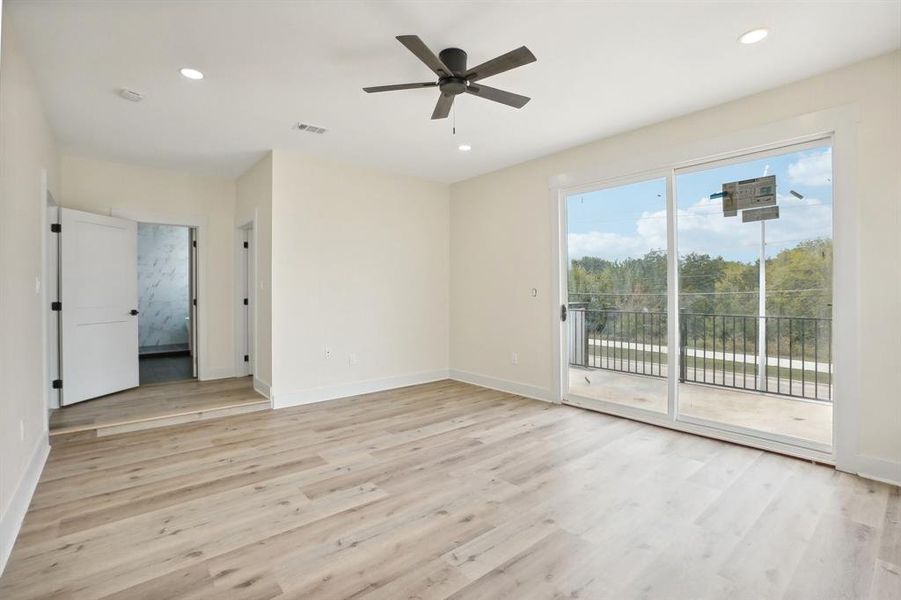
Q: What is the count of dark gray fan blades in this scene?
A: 5